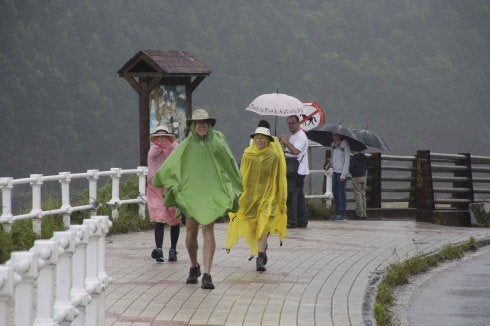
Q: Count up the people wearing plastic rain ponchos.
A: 3